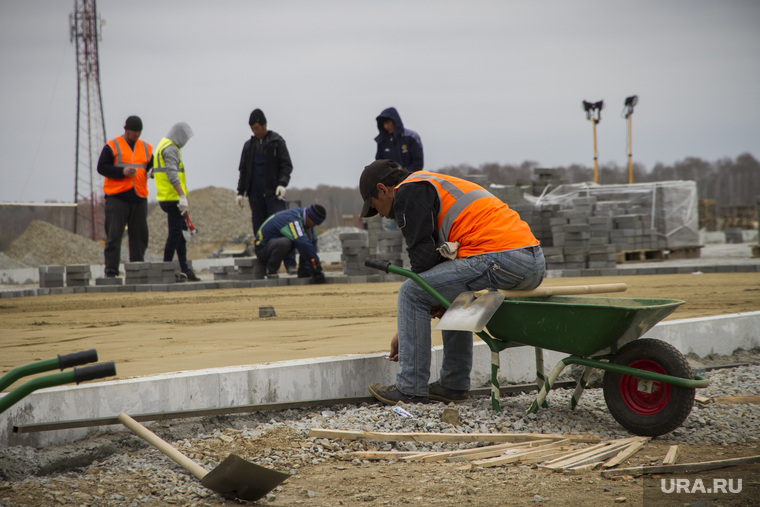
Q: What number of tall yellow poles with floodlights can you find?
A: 2